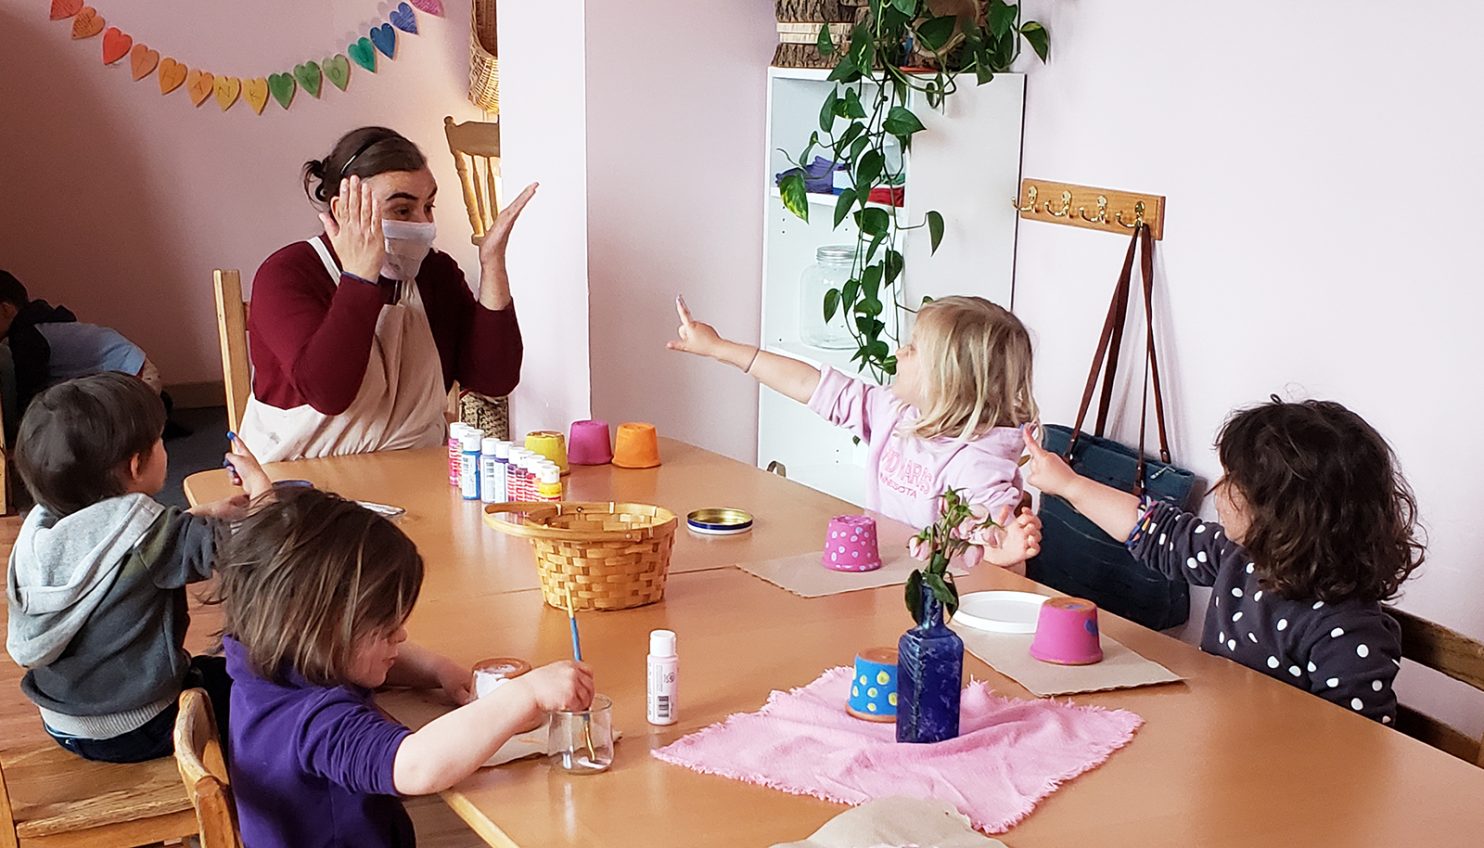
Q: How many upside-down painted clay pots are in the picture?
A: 7